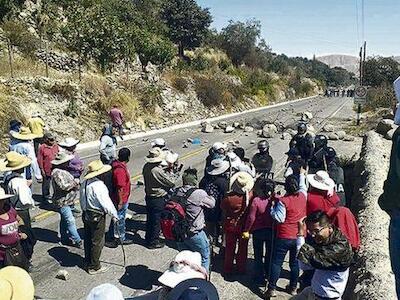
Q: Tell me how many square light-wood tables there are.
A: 0